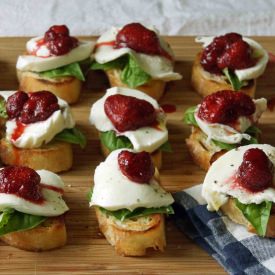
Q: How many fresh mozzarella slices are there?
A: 9